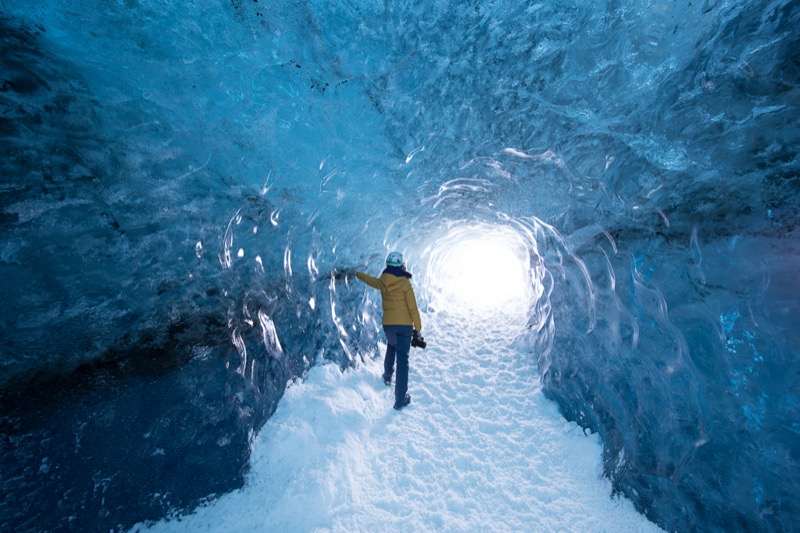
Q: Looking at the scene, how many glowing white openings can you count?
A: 1